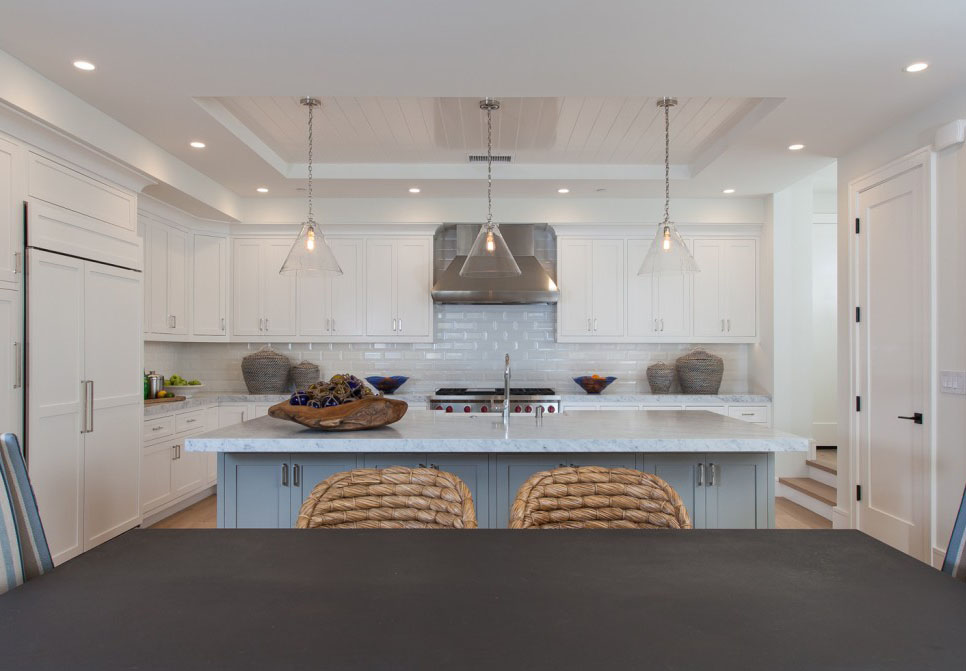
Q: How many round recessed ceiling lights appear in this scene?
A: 8